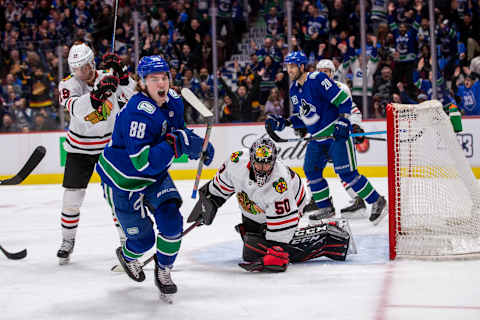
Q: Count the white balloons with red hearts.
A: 0